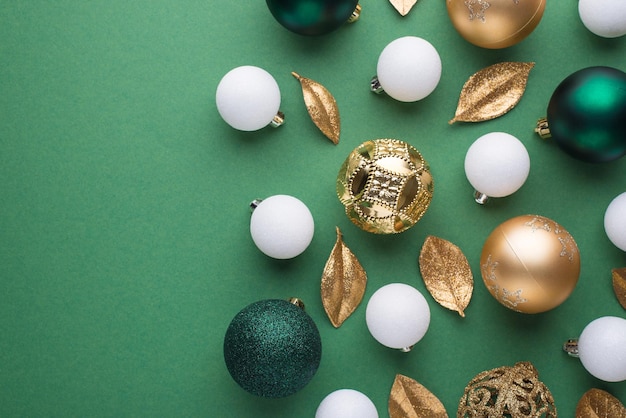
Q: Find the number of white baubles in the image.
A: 9